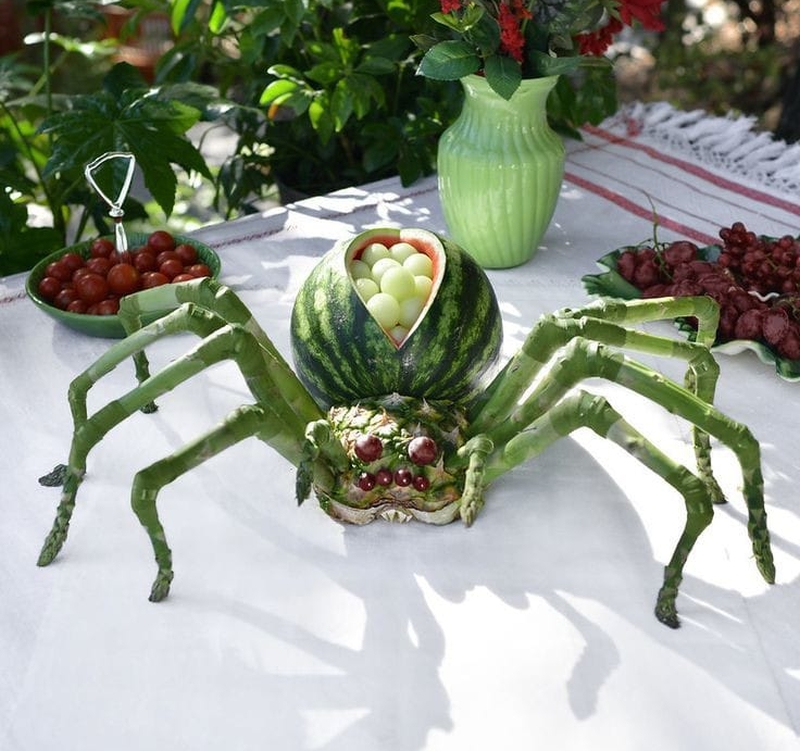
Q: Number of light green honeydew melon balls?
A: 11